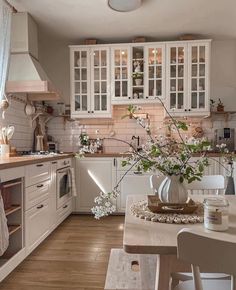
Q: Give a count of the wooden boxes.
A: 3